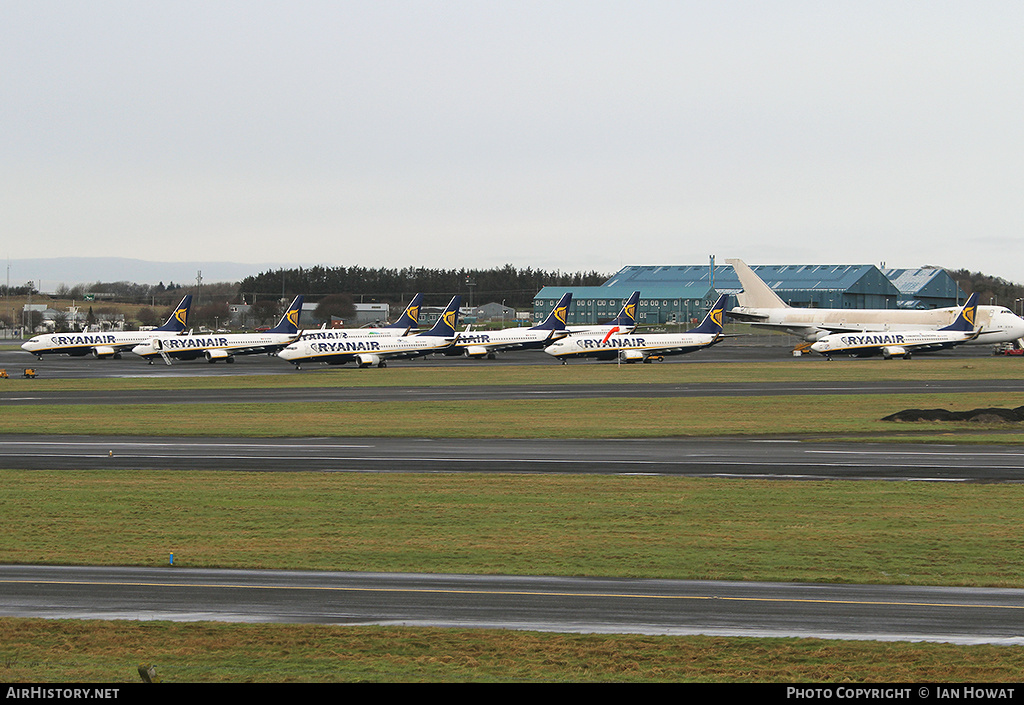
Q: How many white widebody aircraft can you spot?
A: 1